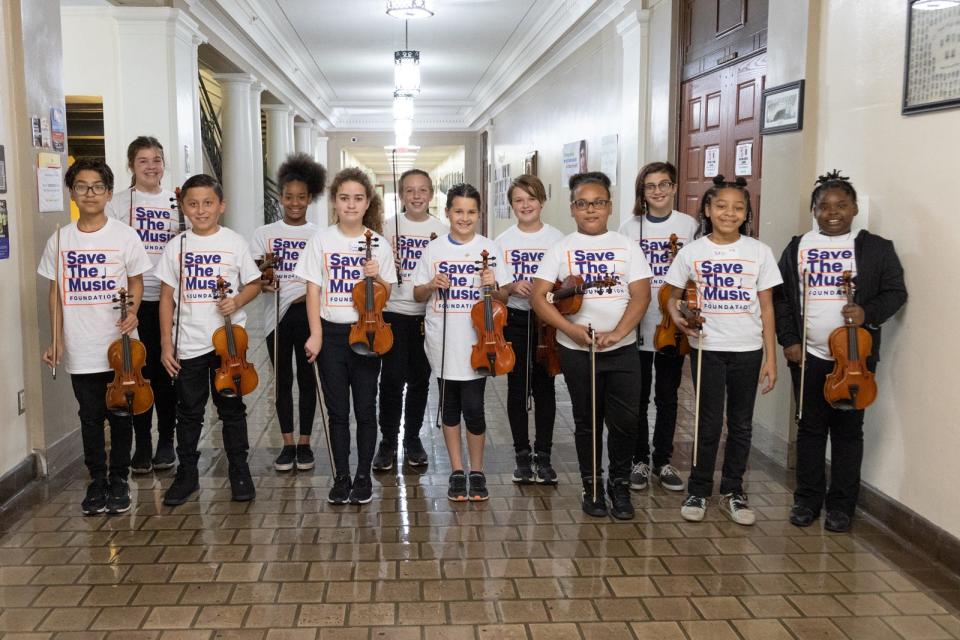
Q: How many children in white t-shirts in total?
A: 12